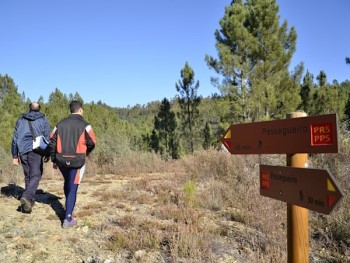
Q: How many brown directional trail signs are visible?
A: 2